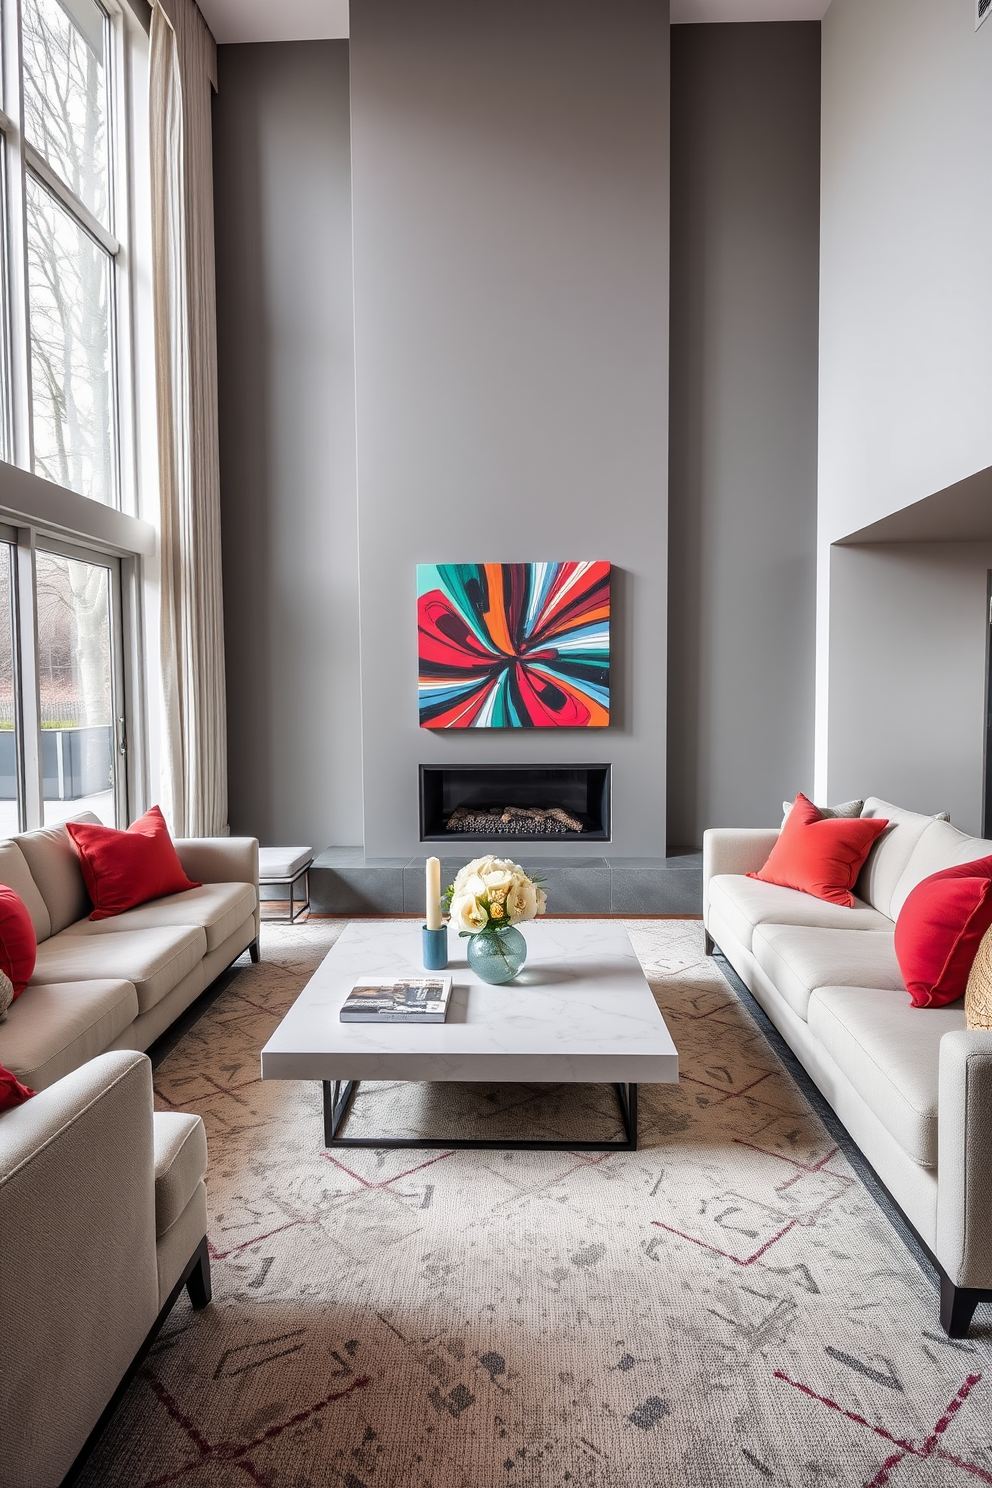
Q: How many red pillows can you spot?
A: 5